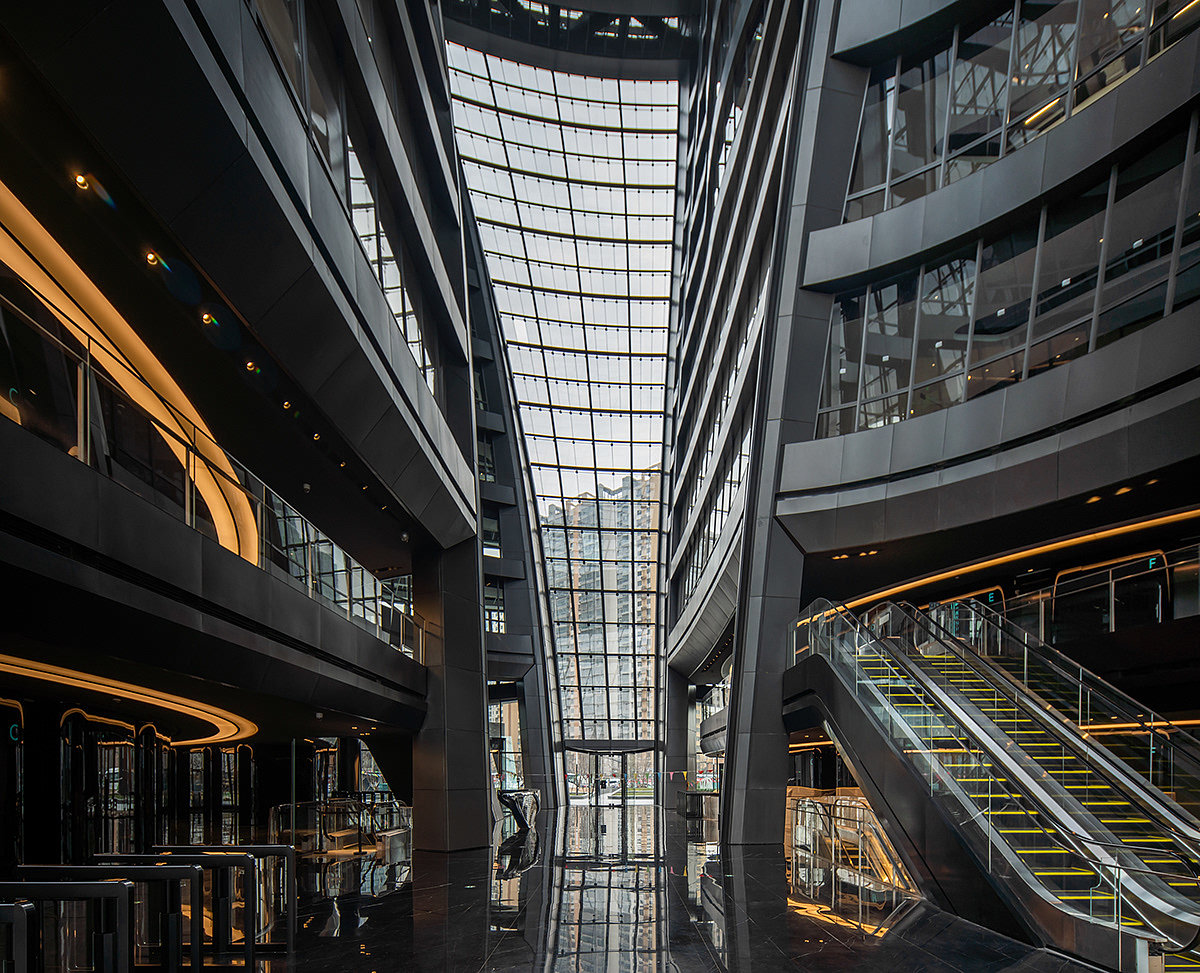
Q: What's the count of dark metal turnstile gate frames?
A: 5